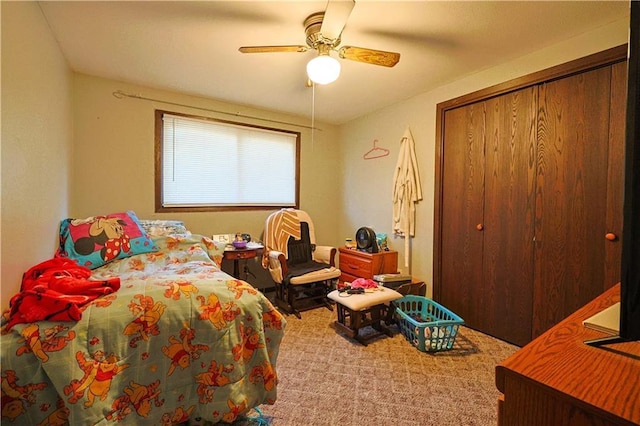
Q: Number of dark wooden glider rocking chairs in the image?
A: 1